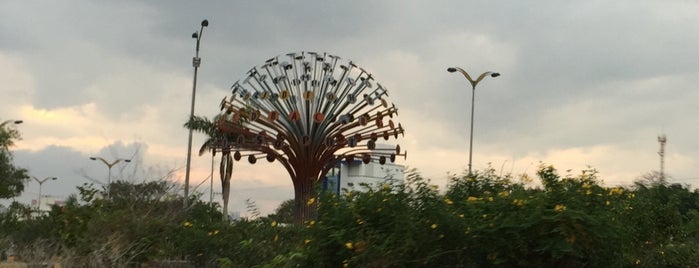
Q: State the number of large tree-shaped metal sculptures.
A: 1